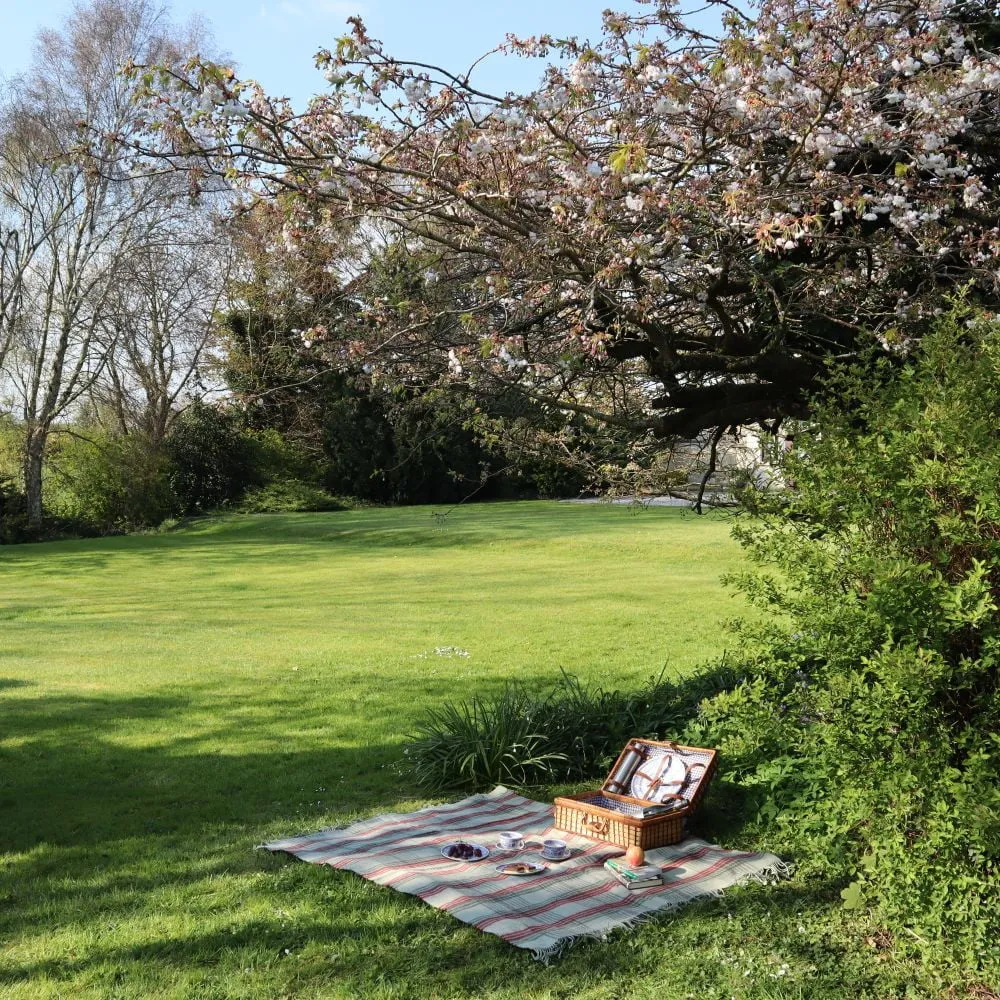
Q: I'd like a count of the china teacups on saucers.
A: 2